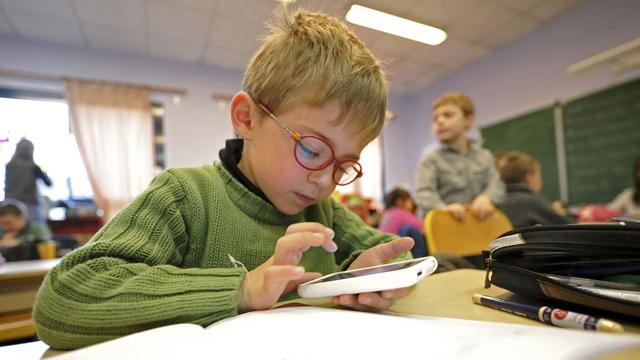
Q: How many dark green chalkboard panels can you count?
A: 2